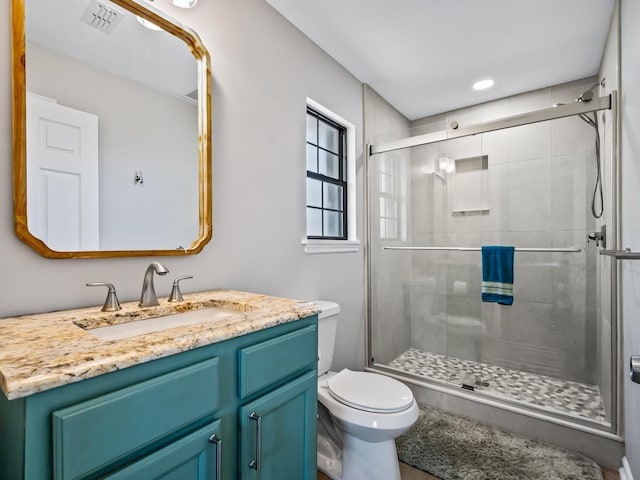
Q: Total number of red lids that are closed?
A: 0